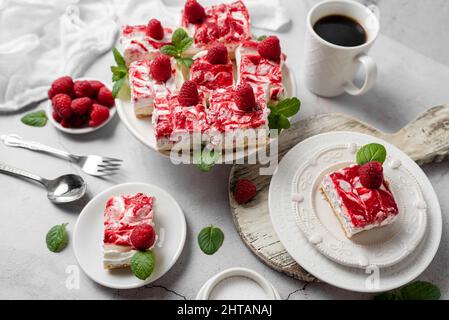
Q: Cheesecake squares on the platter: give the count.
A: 7